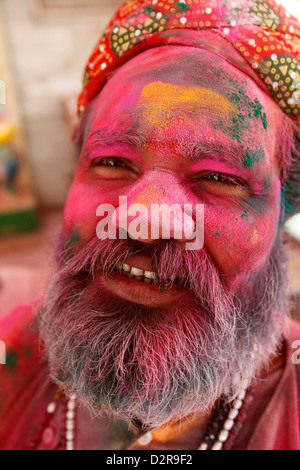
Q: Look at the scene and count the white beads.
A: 14